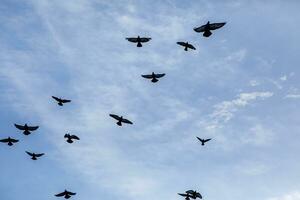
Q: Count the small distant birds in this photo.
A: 14